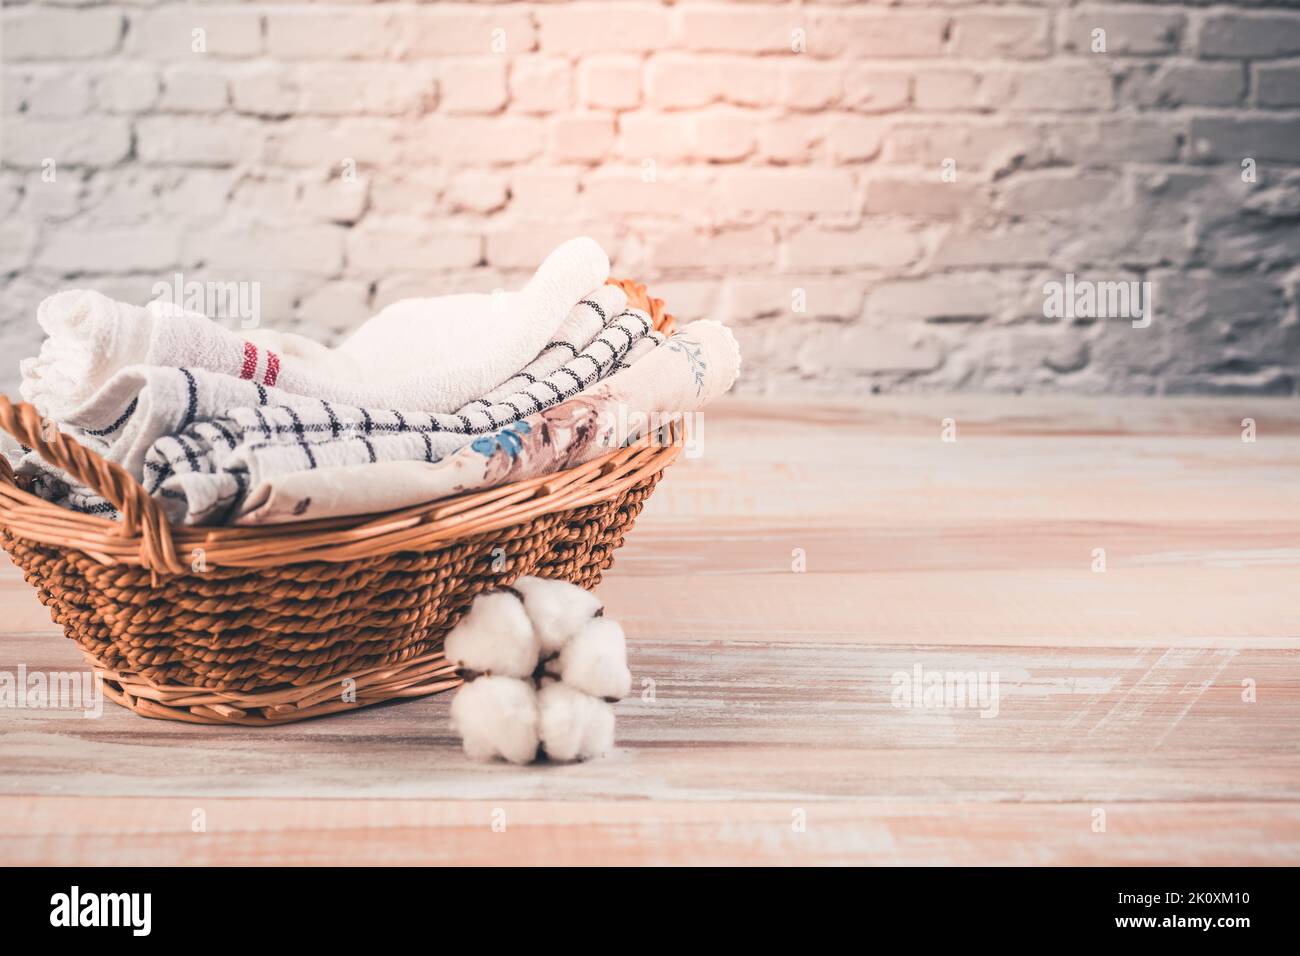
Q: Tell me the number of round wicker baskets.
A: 1